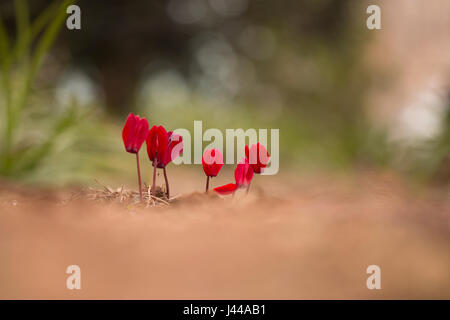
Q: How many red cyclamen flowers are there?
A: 6